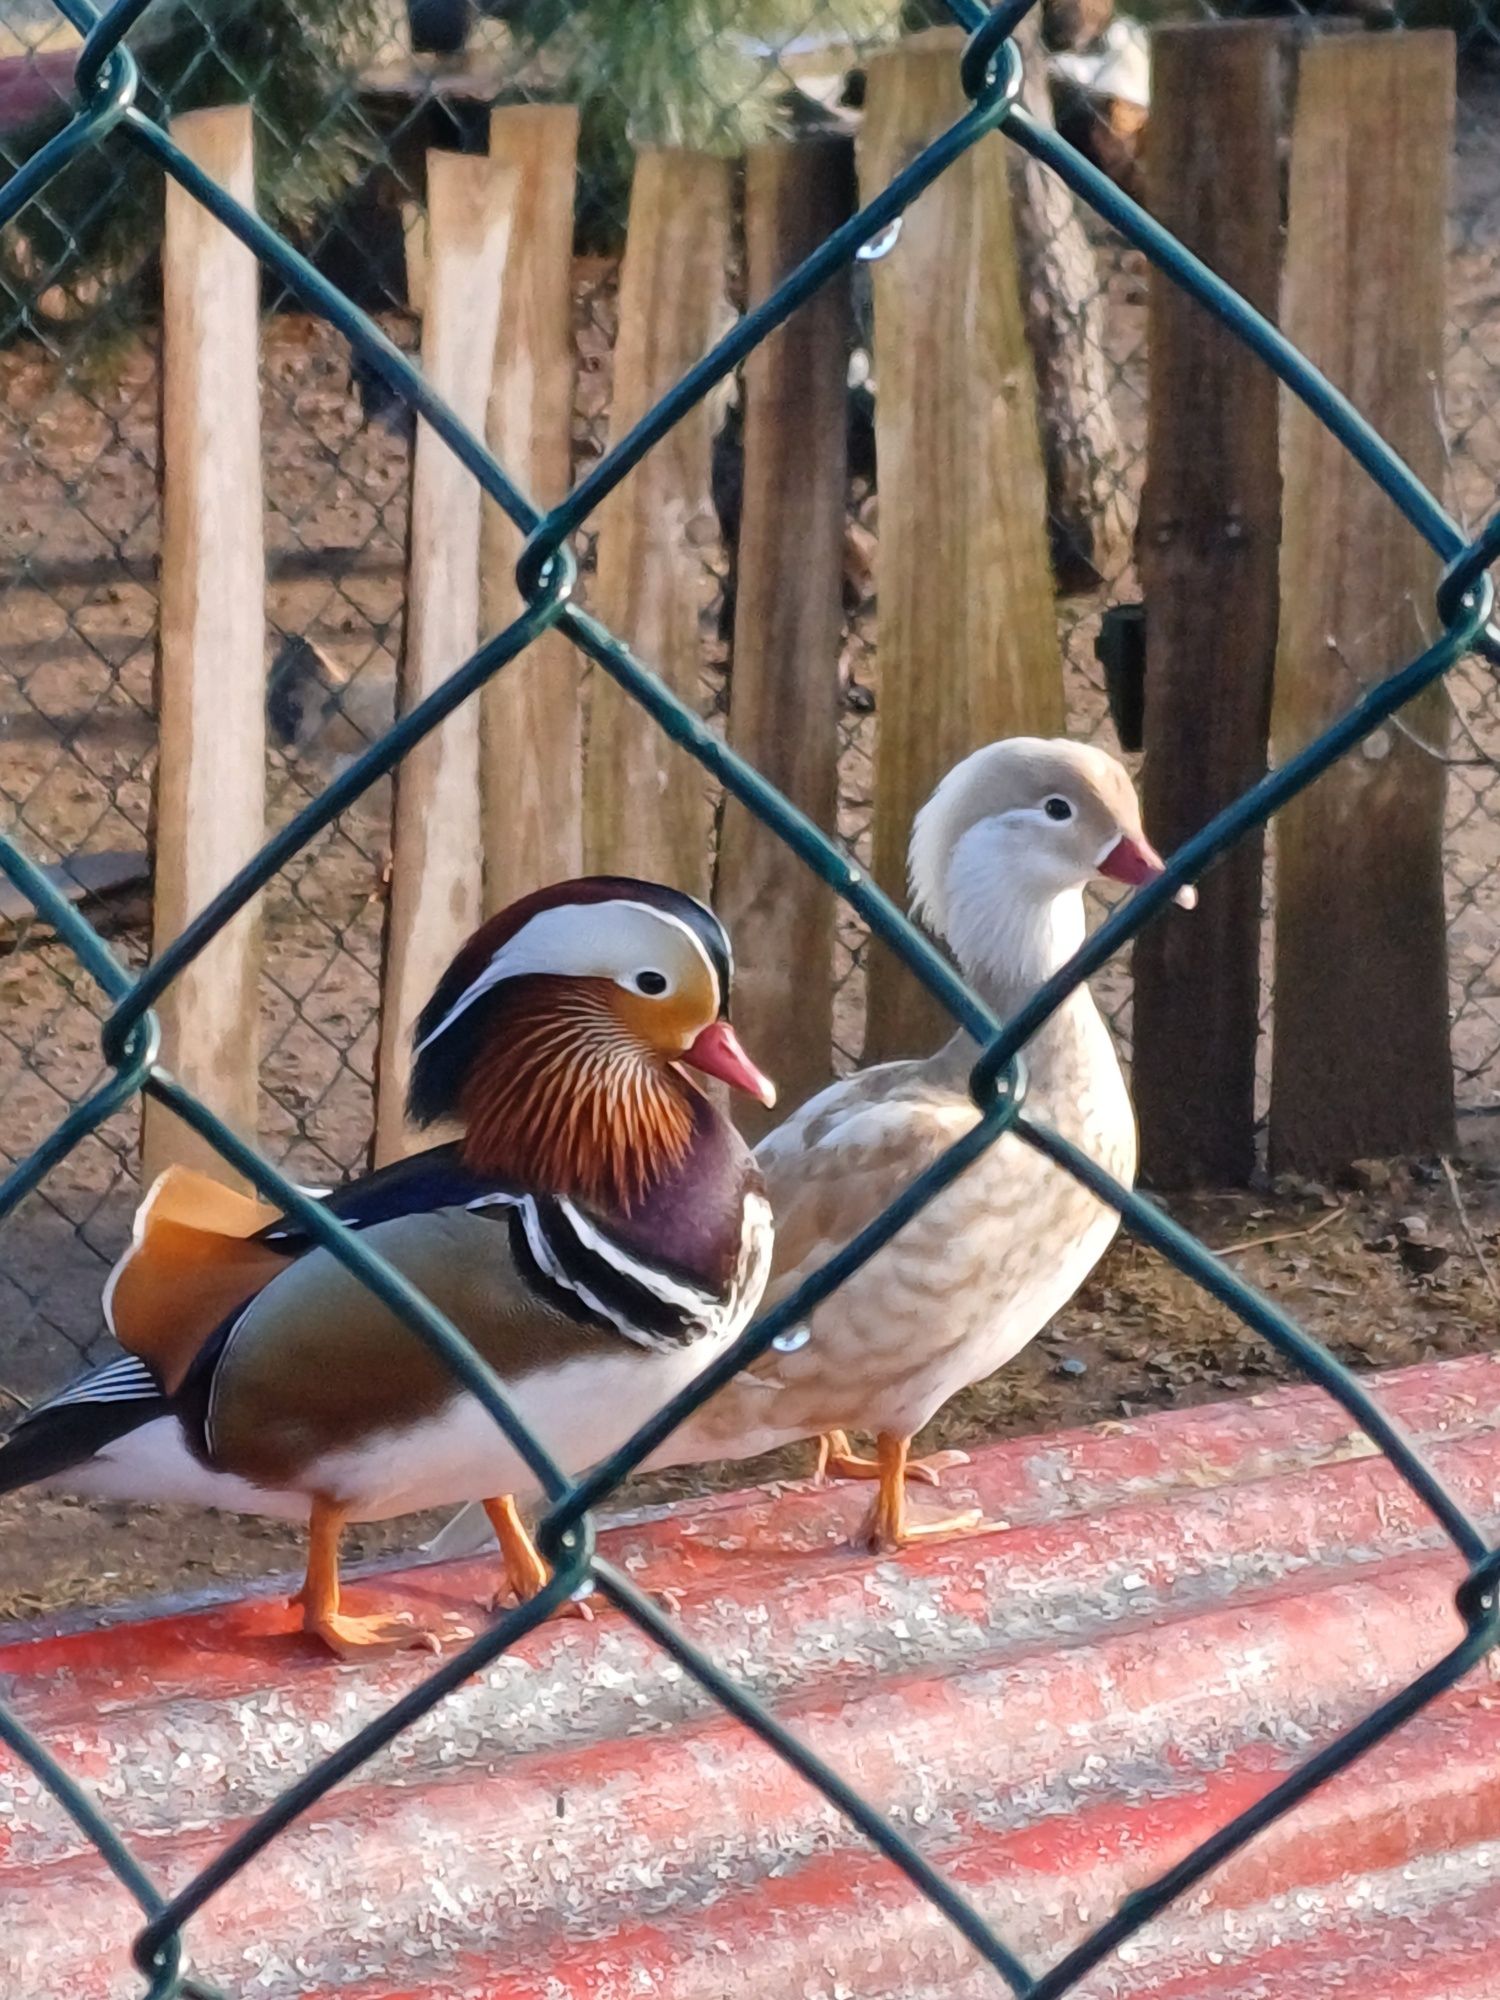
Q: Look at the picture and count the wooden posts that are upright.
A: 8